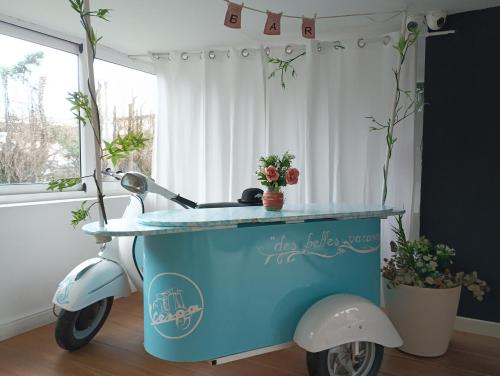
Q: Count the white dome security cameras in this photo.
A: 2